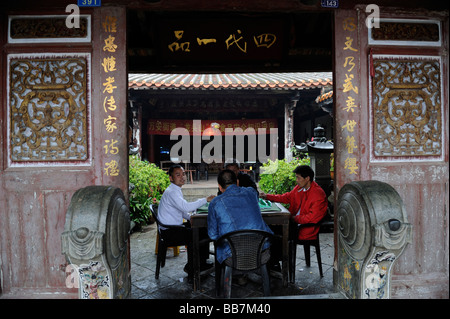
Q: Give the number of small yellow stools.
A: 1